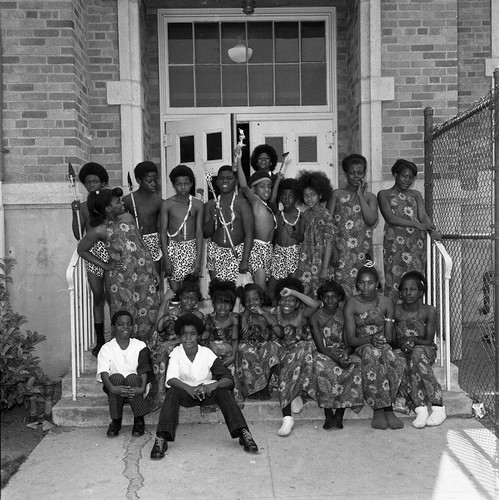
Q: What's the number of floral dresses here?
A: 11